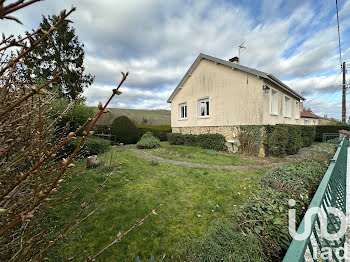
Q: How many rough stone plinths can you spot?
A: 1